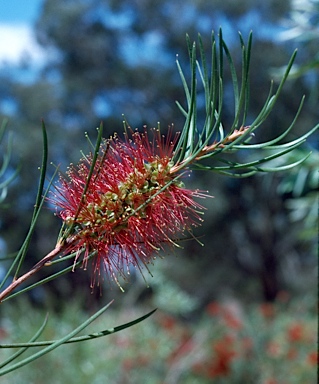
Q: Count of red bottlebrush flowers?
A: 1